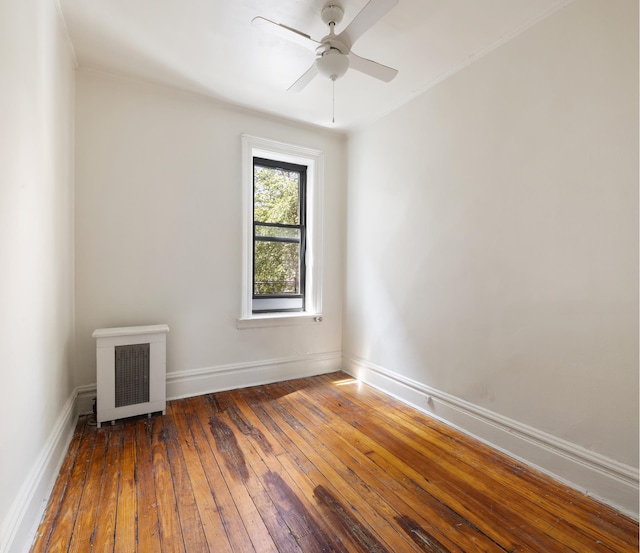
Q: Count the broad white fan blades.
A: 4